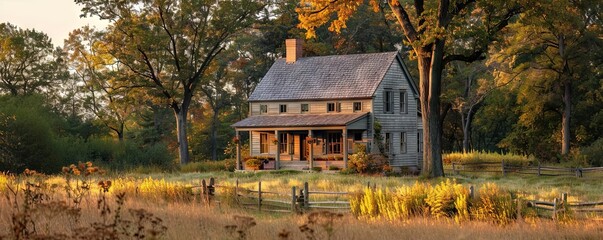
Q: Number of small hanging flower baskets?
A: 3